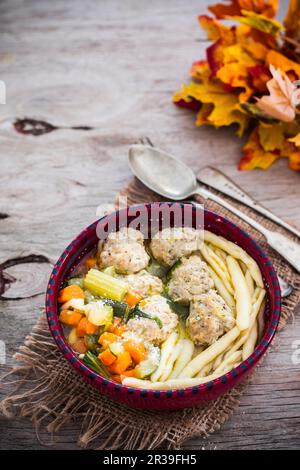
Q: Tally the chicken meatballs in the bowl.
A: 6